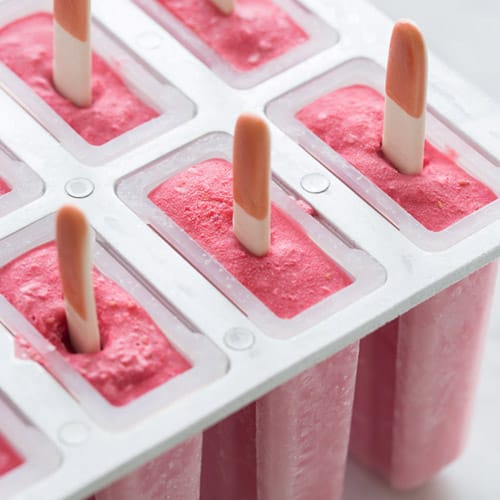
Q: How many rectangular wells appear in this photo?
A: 7